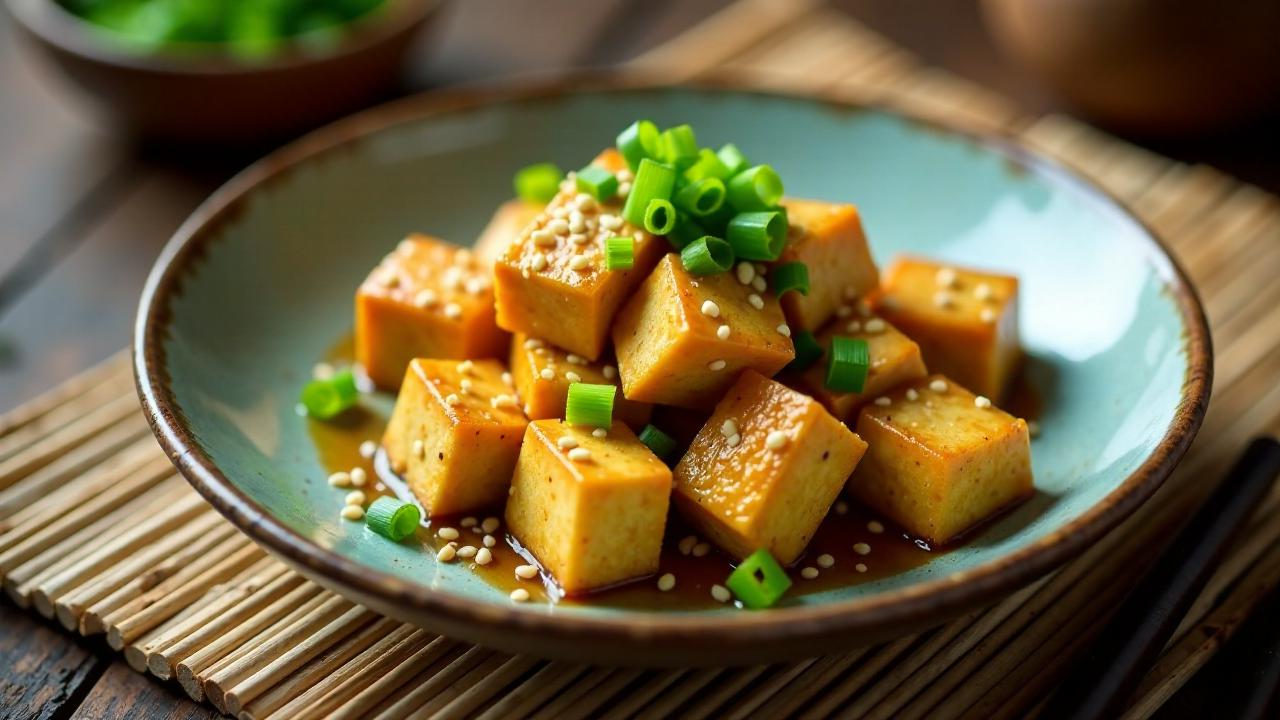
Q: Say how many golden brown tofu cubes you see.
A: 12